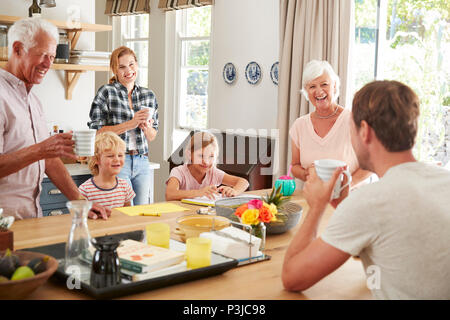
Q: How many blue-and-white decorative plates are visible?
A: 3